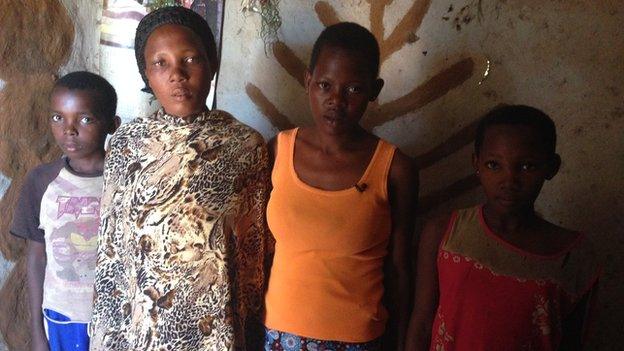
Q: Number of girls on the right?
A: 2